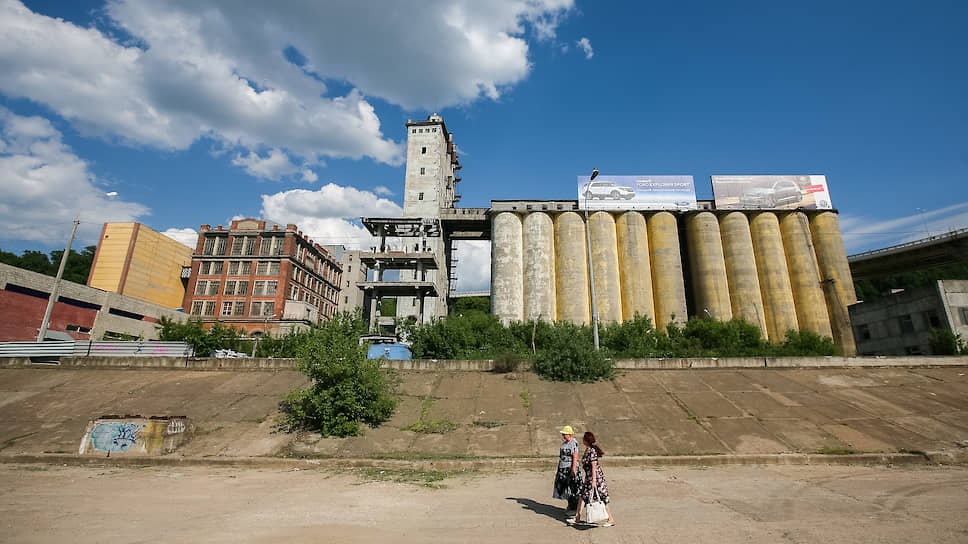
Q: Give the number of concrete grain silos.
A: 11